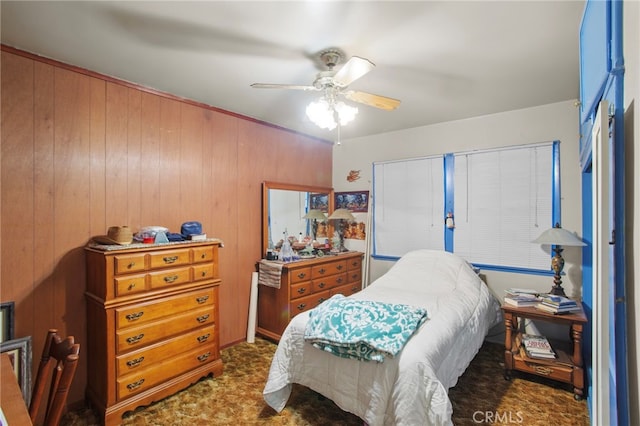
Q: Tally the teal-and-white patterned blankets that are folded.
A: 1